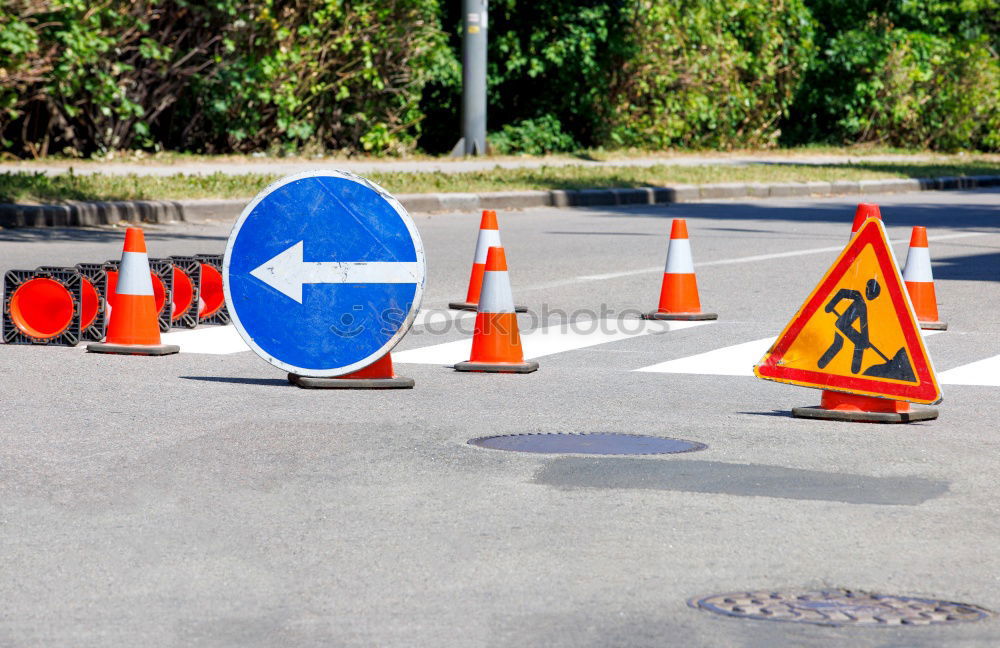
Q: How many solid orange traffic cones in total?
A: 0